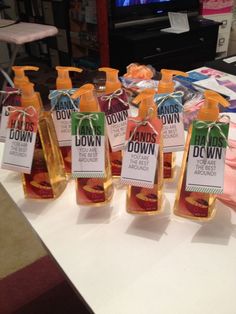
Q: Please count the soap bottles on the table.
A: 8